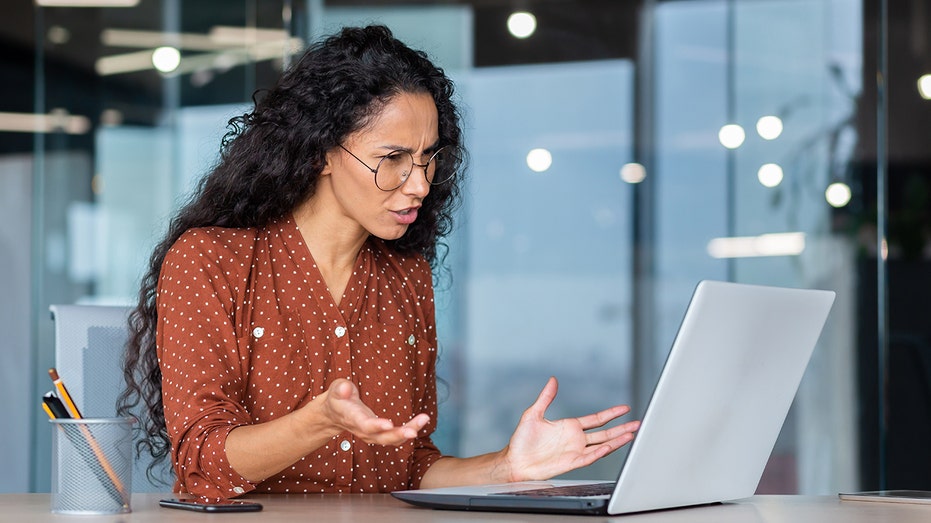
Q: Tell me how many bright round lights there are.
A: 9